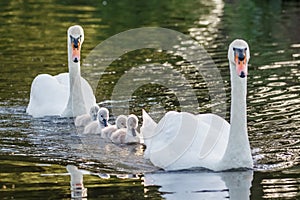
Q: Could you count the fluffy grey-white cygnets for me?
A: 4